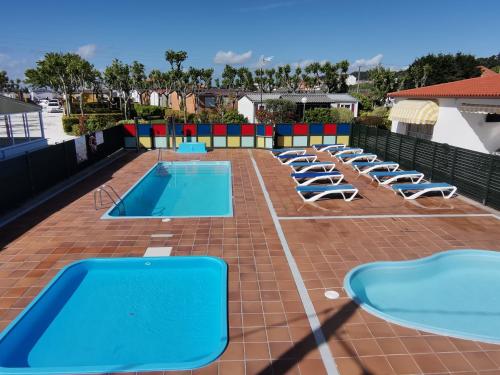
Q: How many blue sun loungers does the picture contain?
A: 11